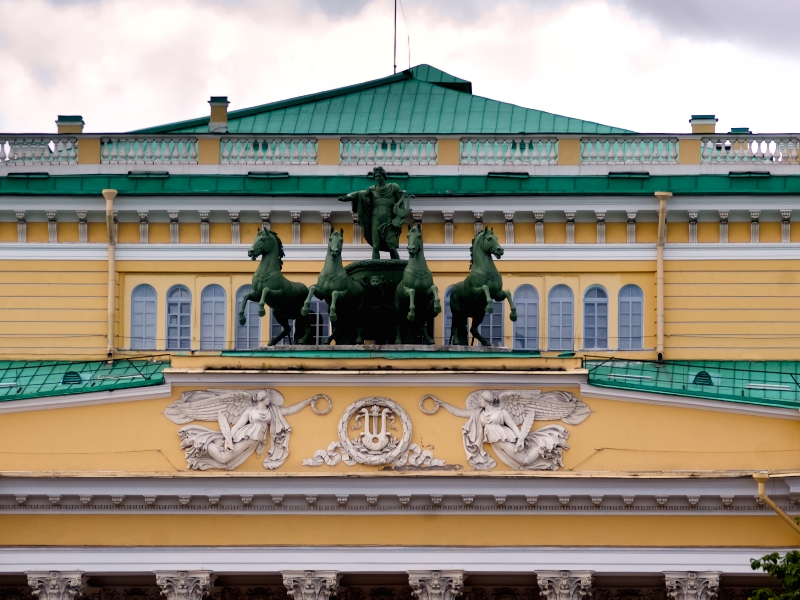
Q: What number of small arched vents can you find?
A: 2